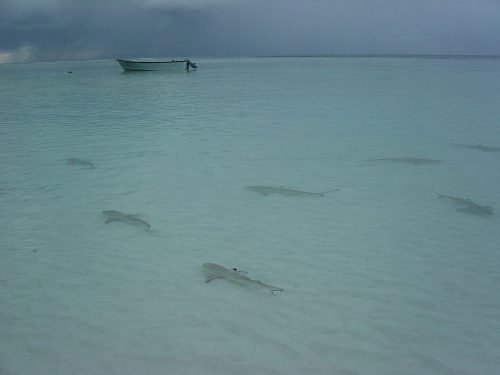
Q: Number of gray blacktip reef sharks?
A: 7